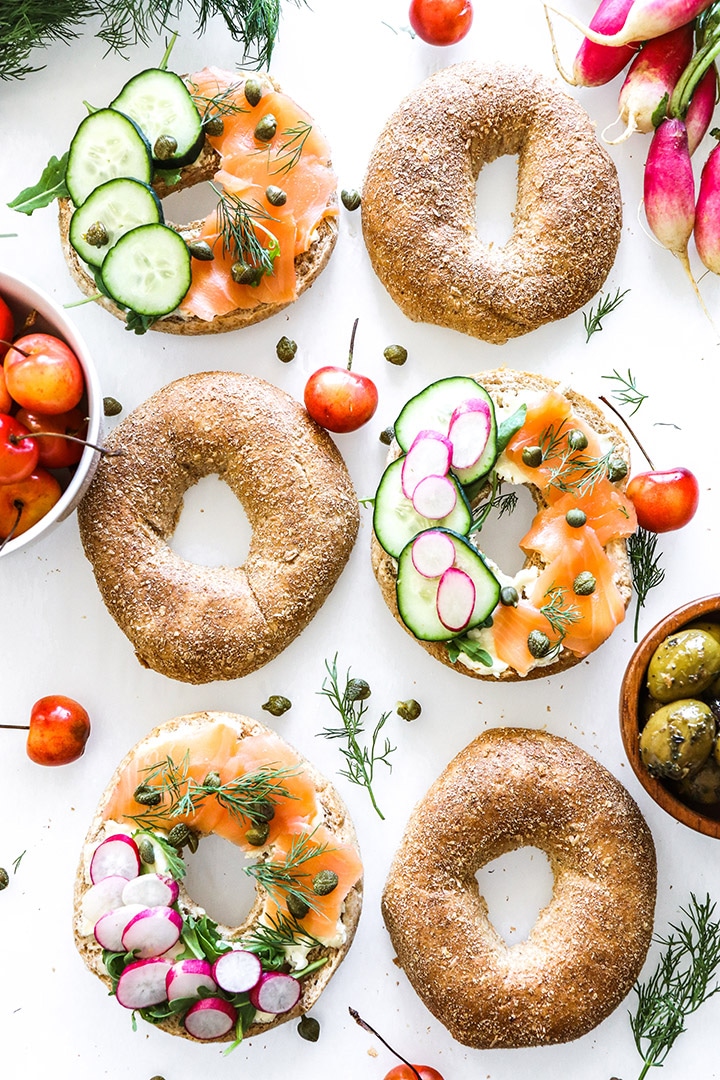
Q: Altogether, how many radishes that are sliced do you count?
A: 15